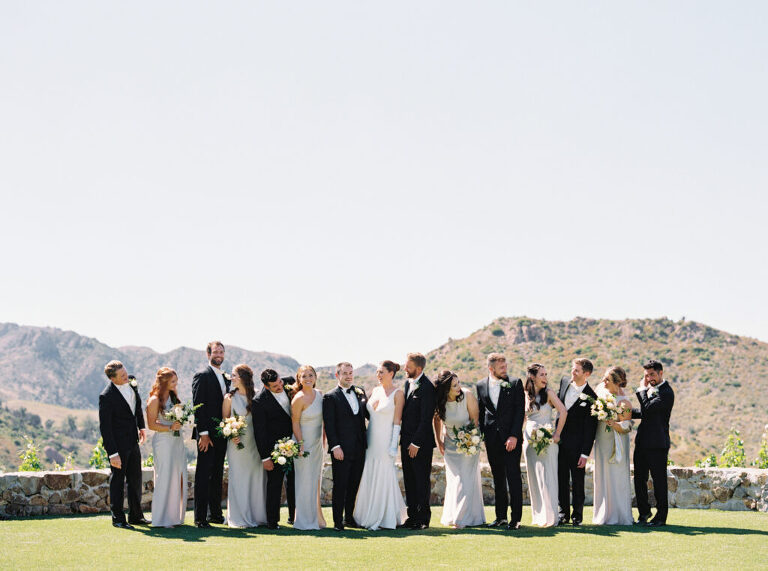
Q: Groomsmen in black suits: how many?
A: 7